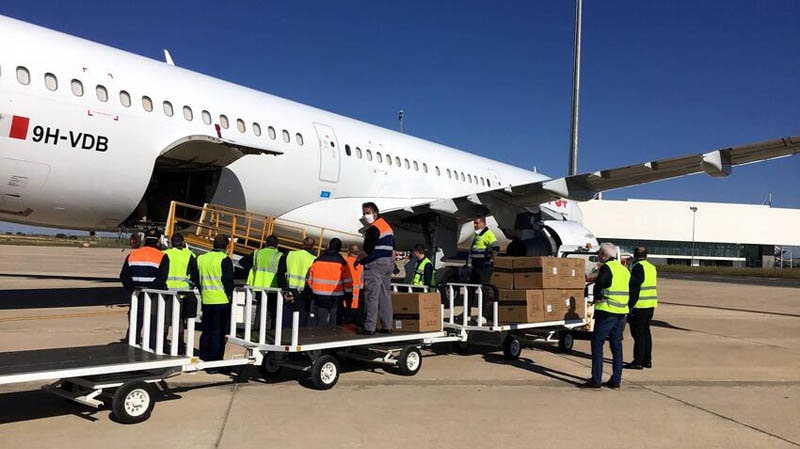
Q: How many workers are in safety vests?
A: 12